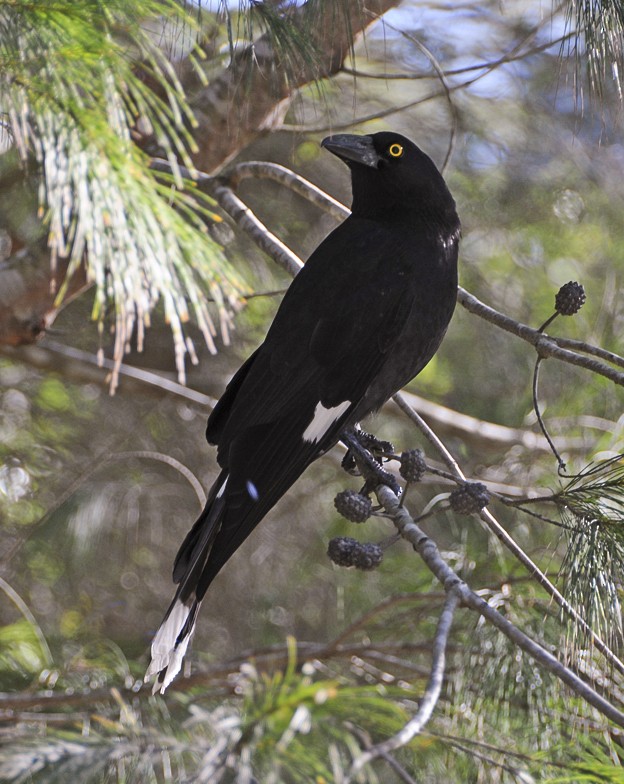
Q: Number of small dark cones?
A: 6